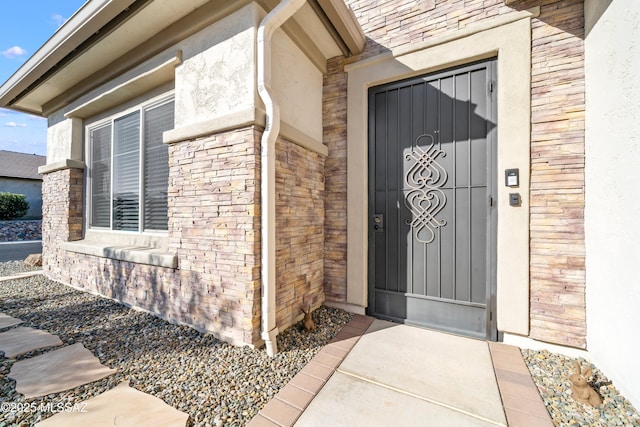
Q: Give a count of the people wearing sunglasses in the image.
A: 0